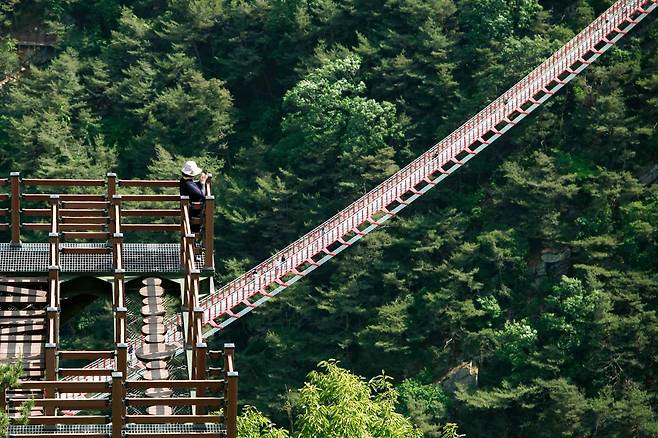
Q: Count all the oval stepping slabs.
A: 12